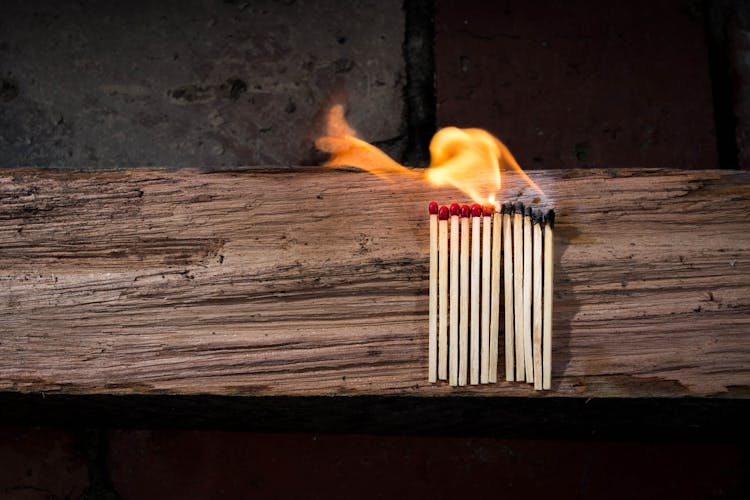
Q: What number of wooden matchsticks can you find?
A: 12